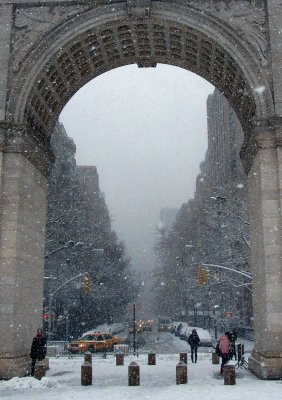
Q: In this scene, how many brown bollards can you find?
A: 10